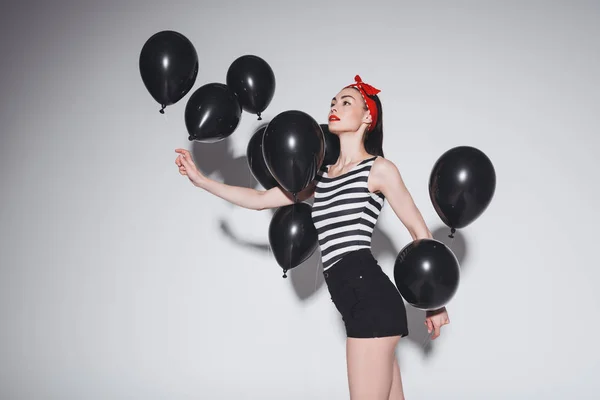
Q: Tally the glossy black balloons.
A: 9